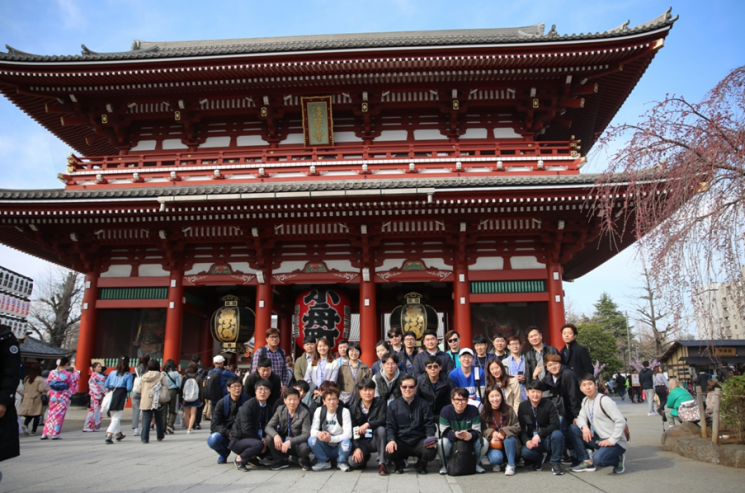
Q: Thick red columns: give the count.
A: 6